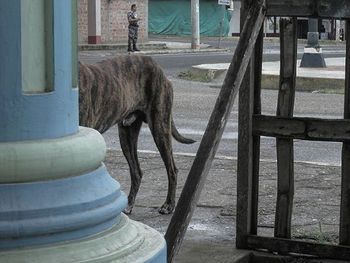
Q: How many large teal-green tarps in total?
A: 1